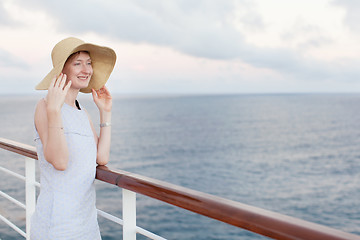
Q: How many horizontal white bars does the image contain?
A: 3